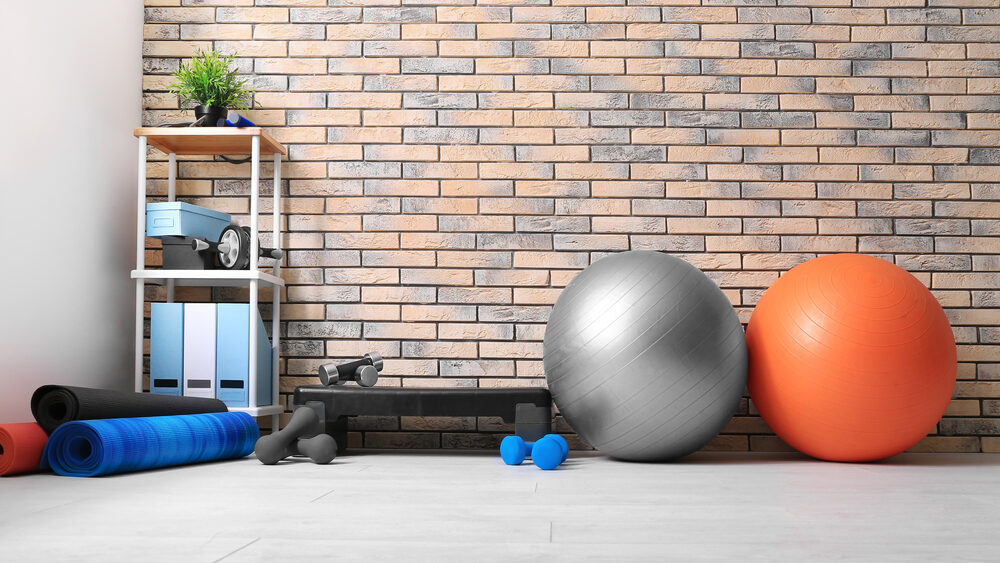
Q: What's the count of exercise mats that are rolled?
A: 3